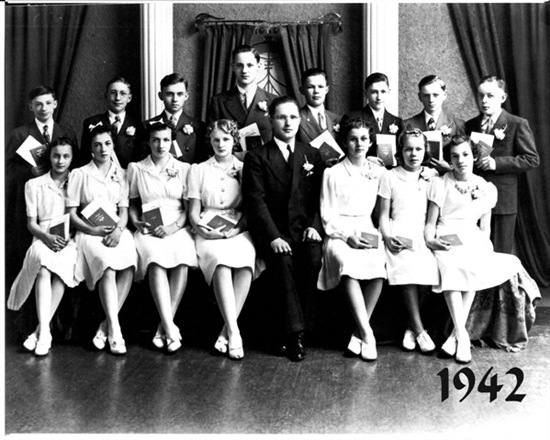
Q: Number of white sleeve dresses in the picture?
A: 7